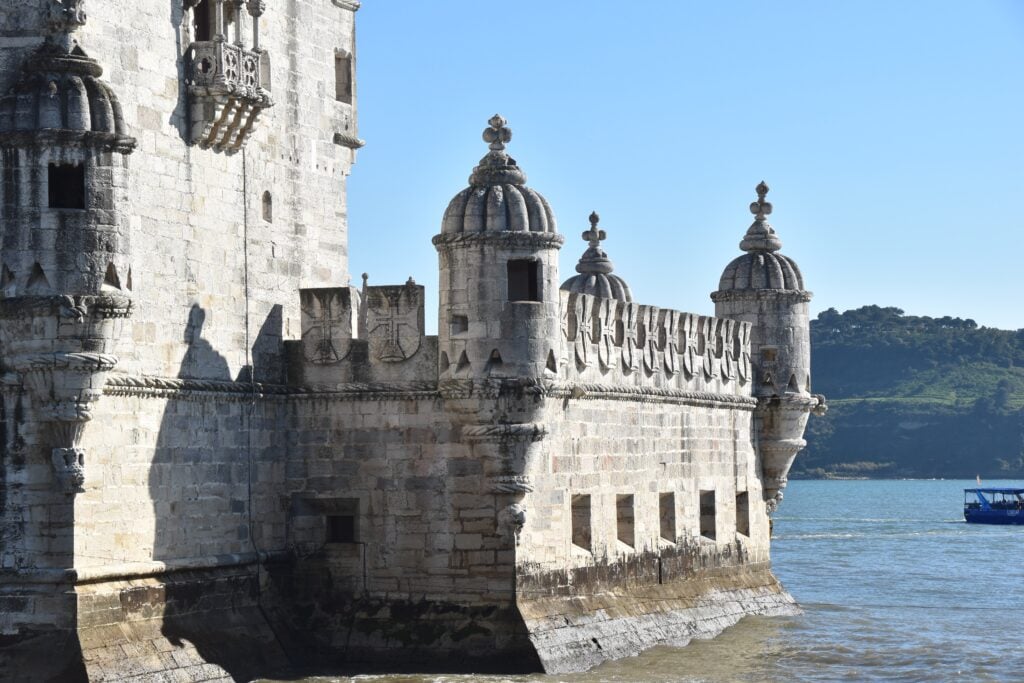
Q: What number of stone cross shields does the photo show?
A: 12